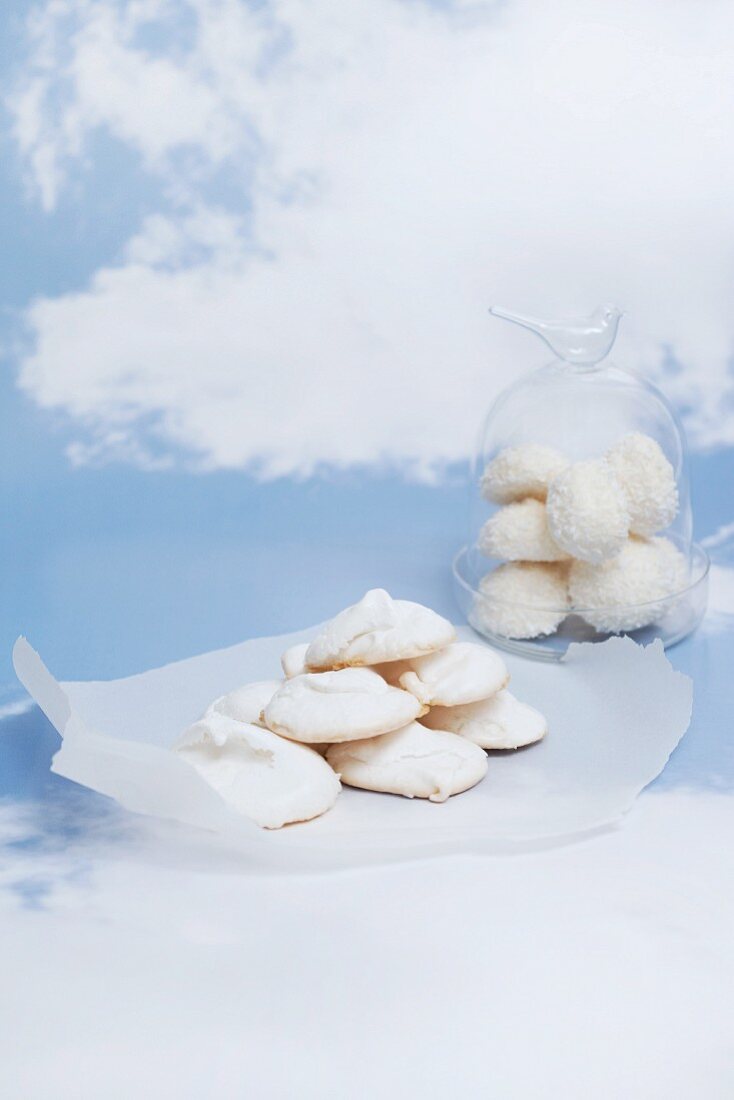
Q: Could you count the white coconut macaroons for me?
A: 6